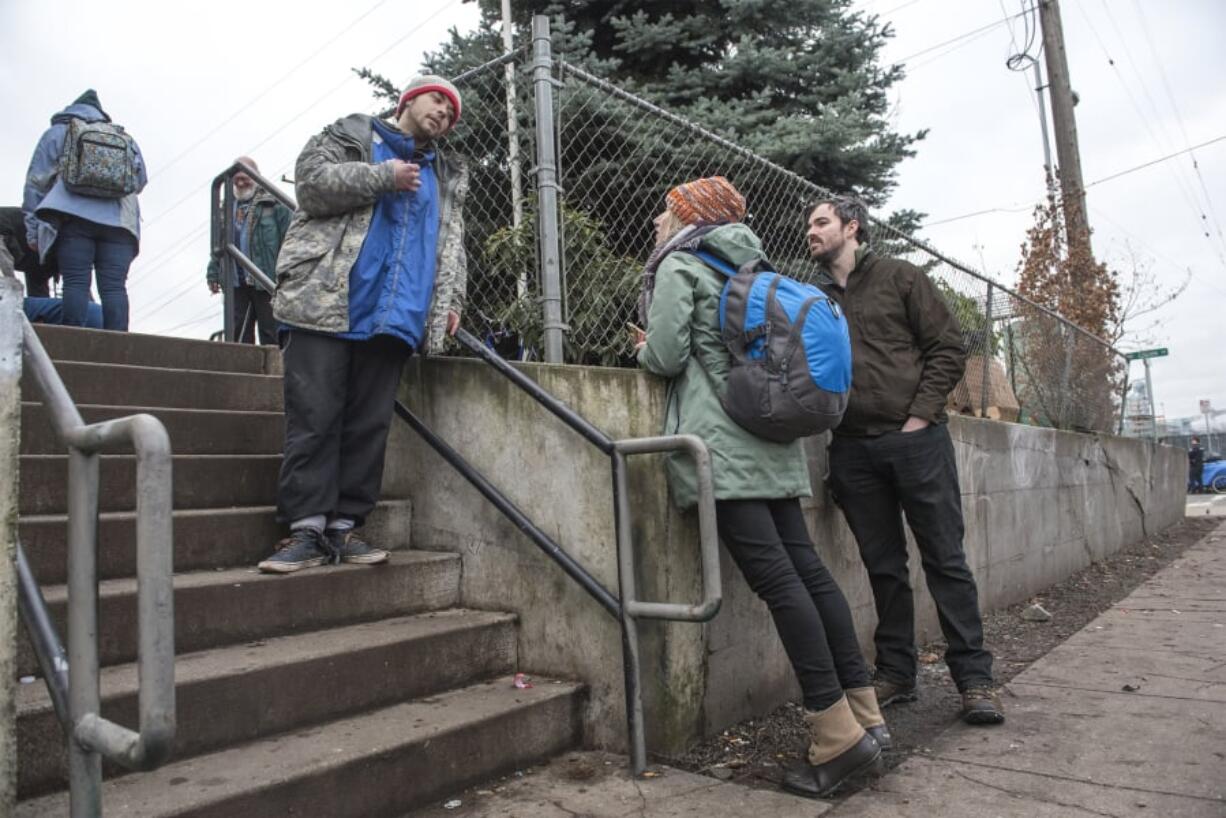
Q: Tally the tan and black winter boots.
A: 2